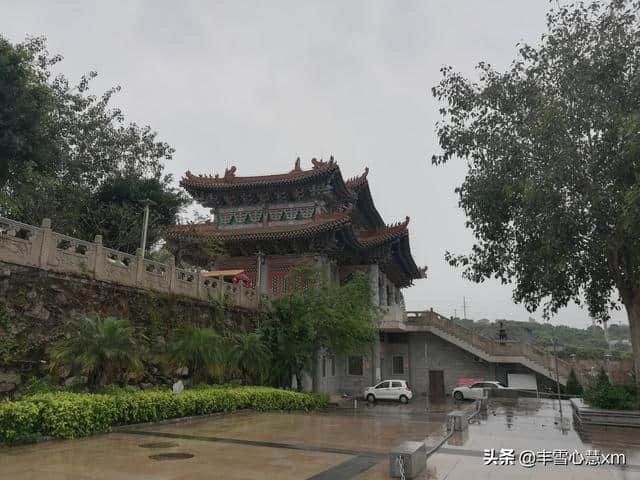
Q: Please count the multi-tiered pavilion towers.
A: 1